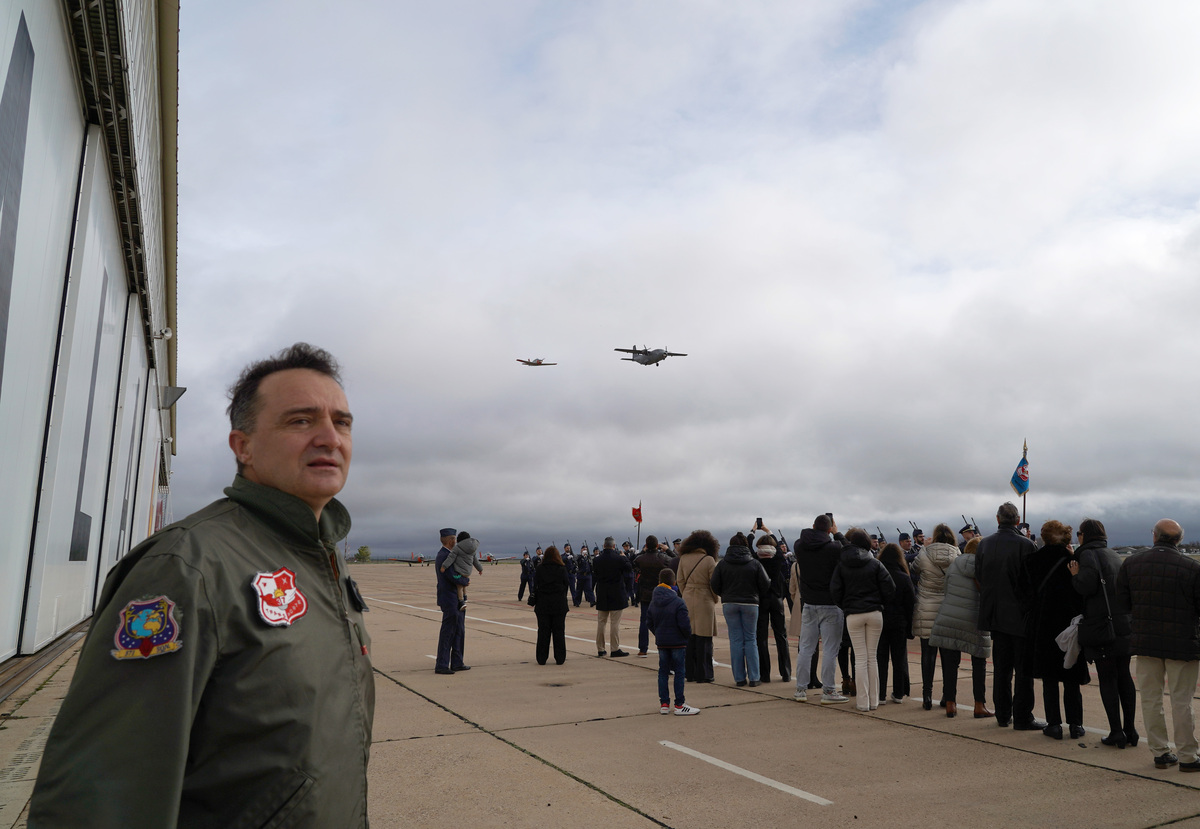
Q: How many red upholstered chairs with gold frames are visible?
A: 0